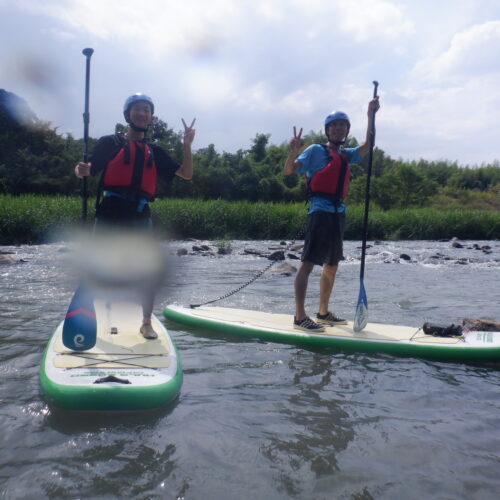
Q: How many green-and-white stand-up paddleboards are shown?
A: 2